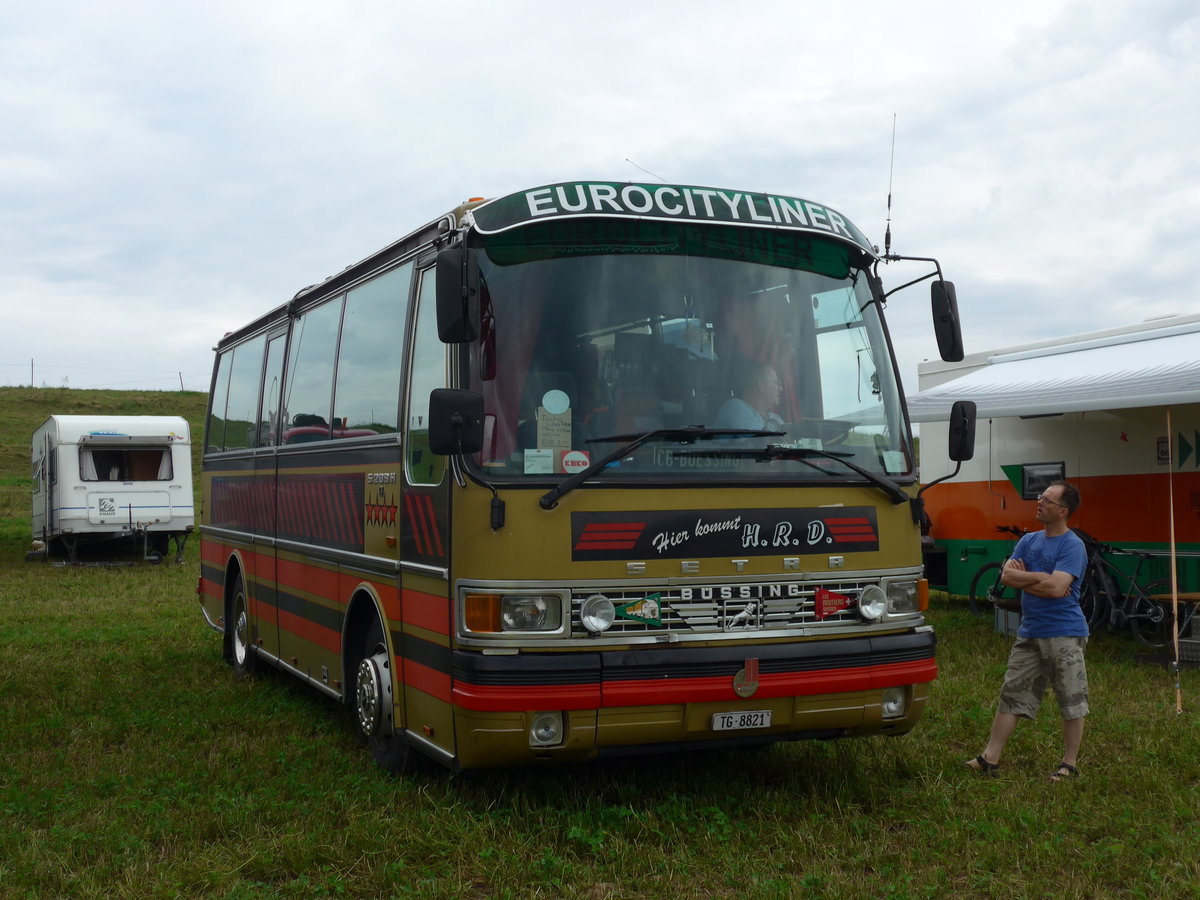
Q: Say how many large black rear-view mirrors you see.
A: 4